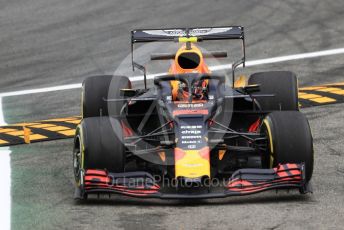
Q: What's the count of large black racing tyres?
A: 4